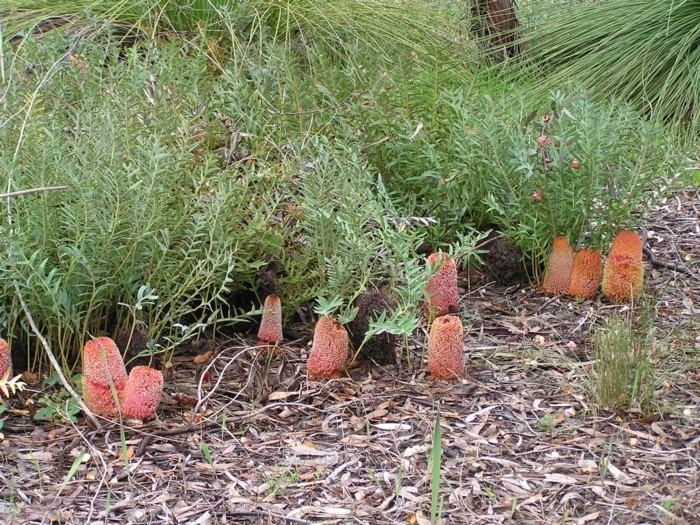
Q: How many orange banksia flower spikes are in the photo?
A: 10